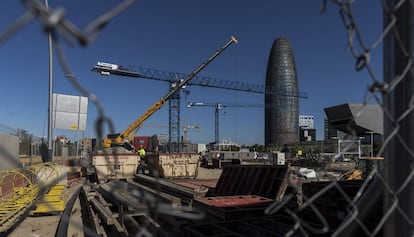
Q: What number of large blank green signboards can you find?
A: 0